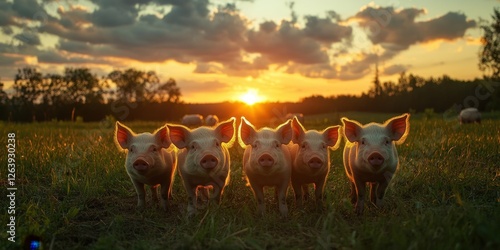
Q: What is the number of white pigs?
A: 5